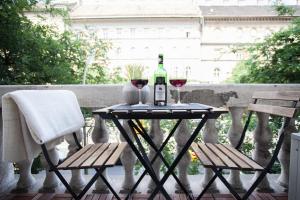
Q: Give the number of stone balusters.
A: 11